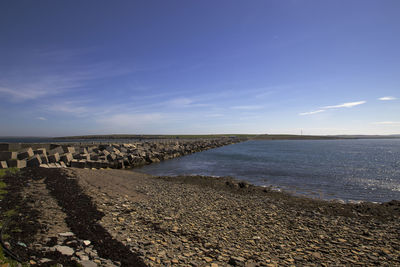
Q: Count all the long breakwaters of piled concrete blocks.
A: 1